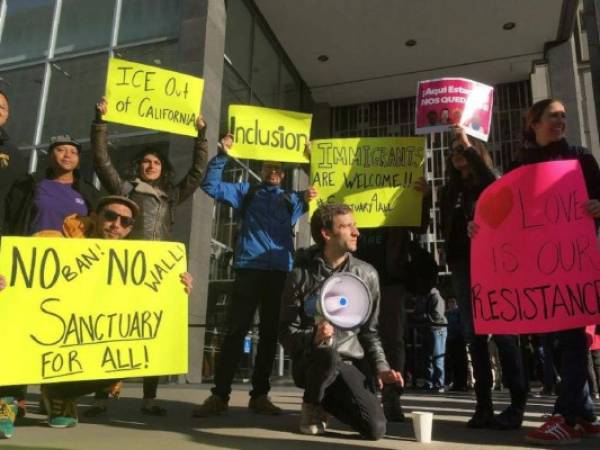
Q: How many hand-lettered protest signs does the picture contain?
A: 5